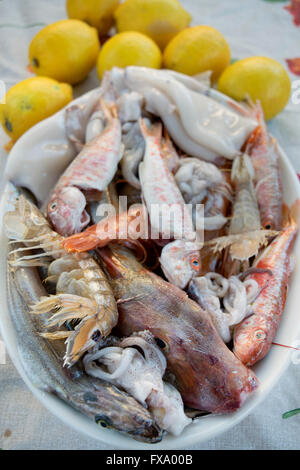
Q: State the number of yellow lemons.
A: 7